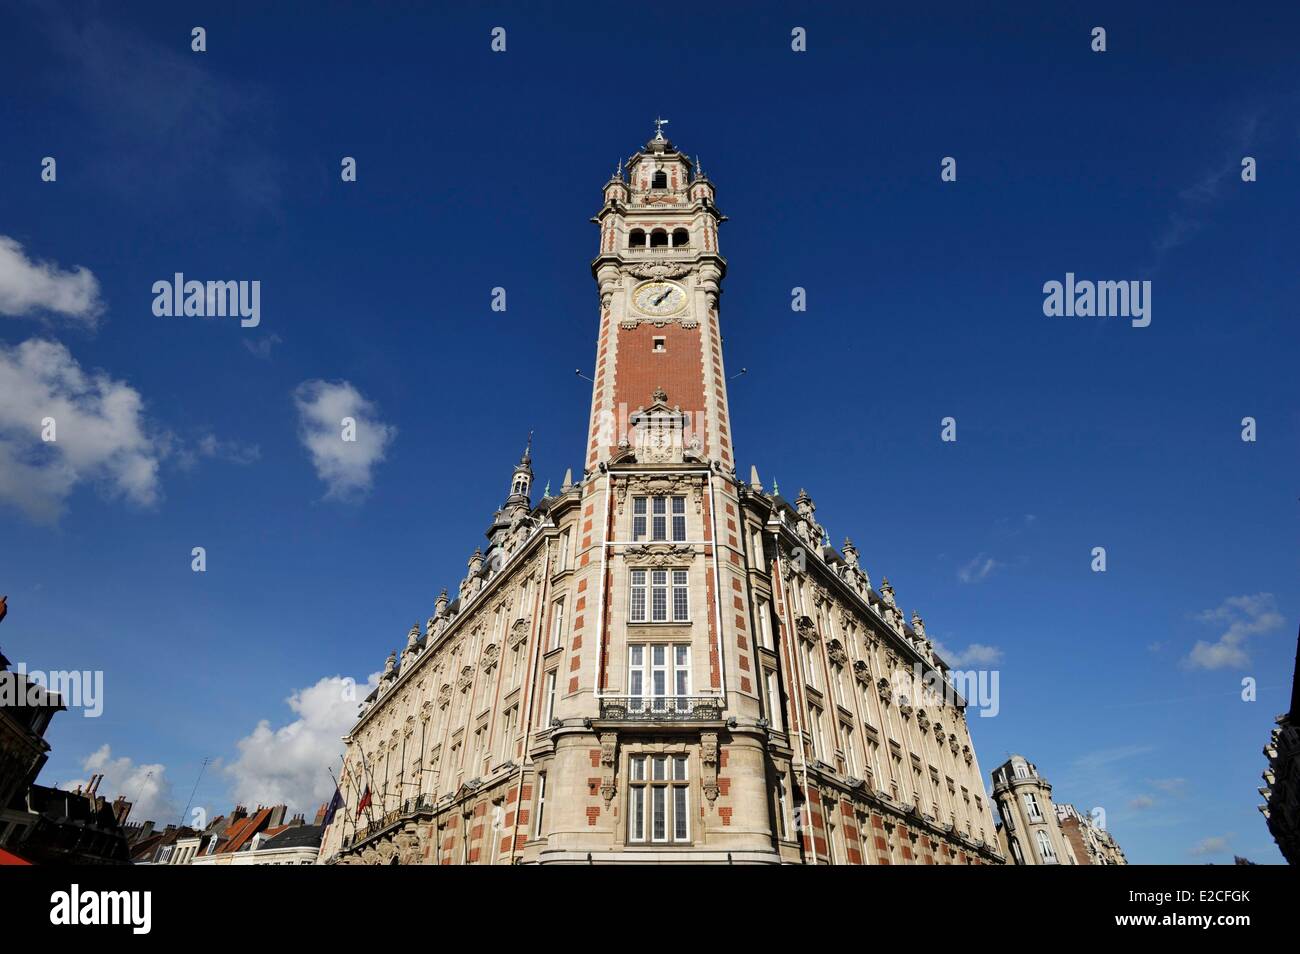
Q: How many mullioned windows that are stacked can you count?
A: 4